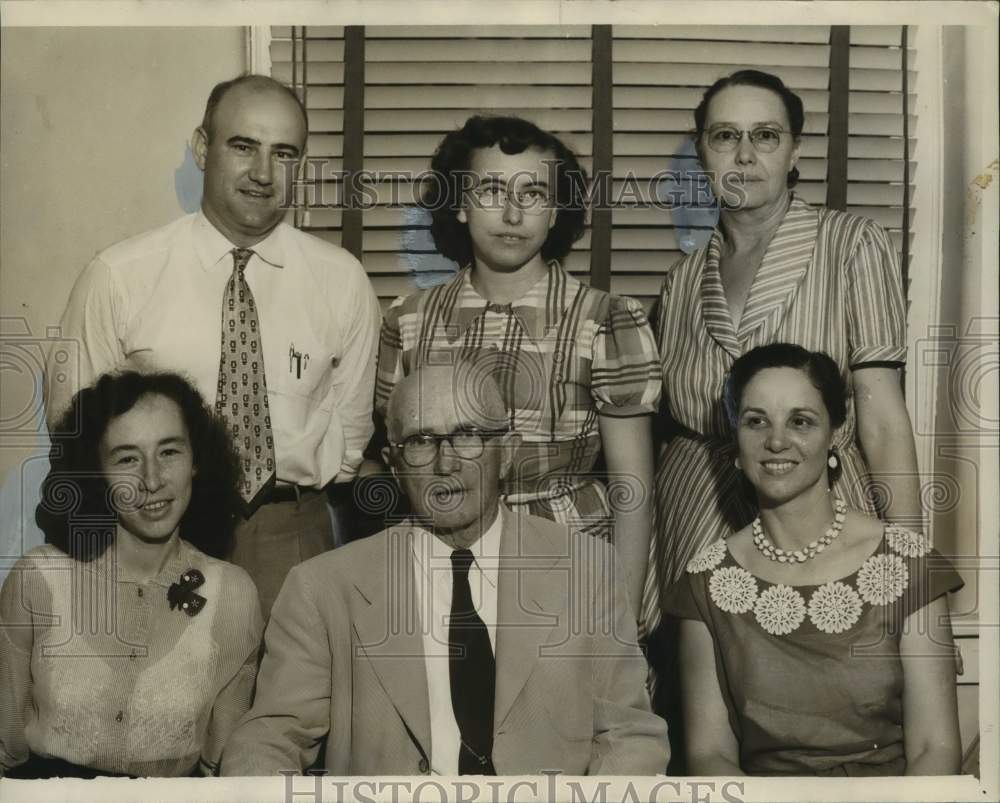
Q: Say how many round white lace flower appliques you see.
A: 6